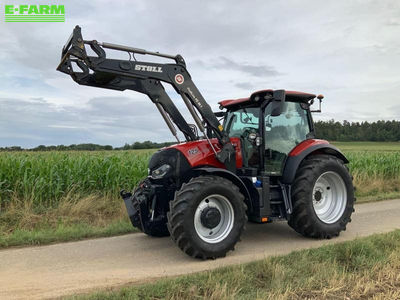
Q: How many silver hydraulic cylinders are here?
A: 3